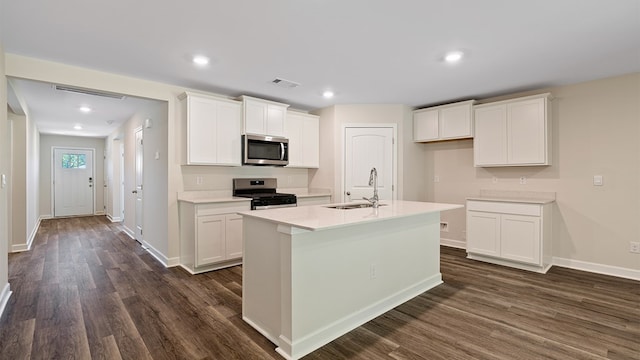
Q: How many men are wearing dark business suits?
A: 0